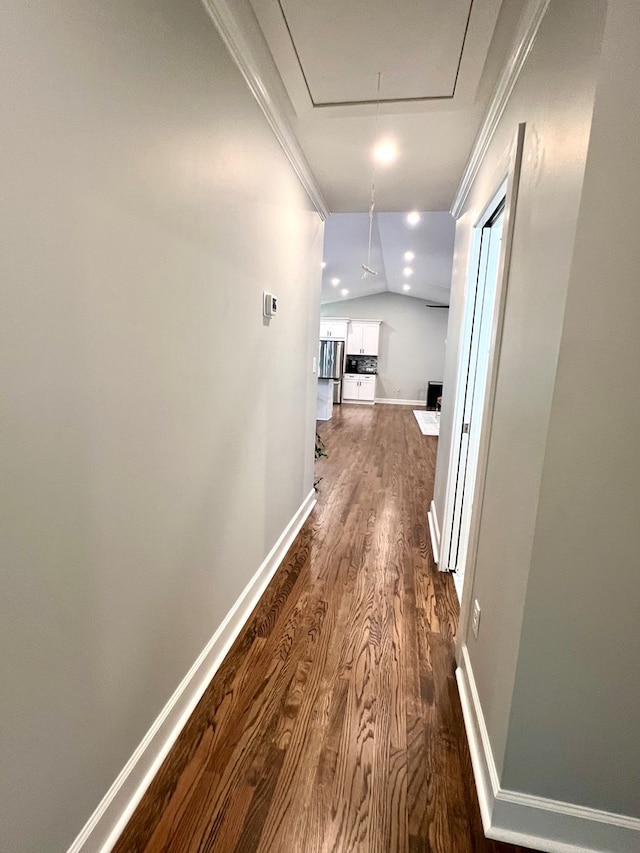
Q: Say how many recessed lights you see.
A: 8